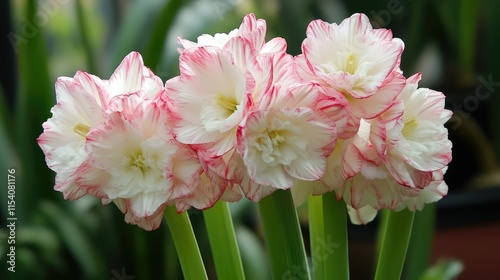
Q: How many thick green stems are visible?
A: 5